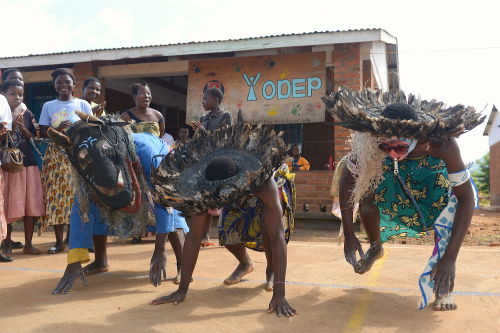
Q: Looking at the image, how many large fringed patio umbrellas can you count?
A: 0